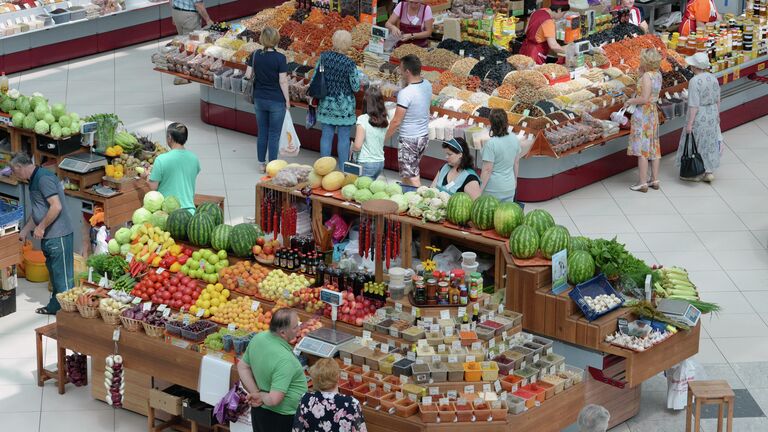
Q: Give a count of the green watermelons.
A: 13